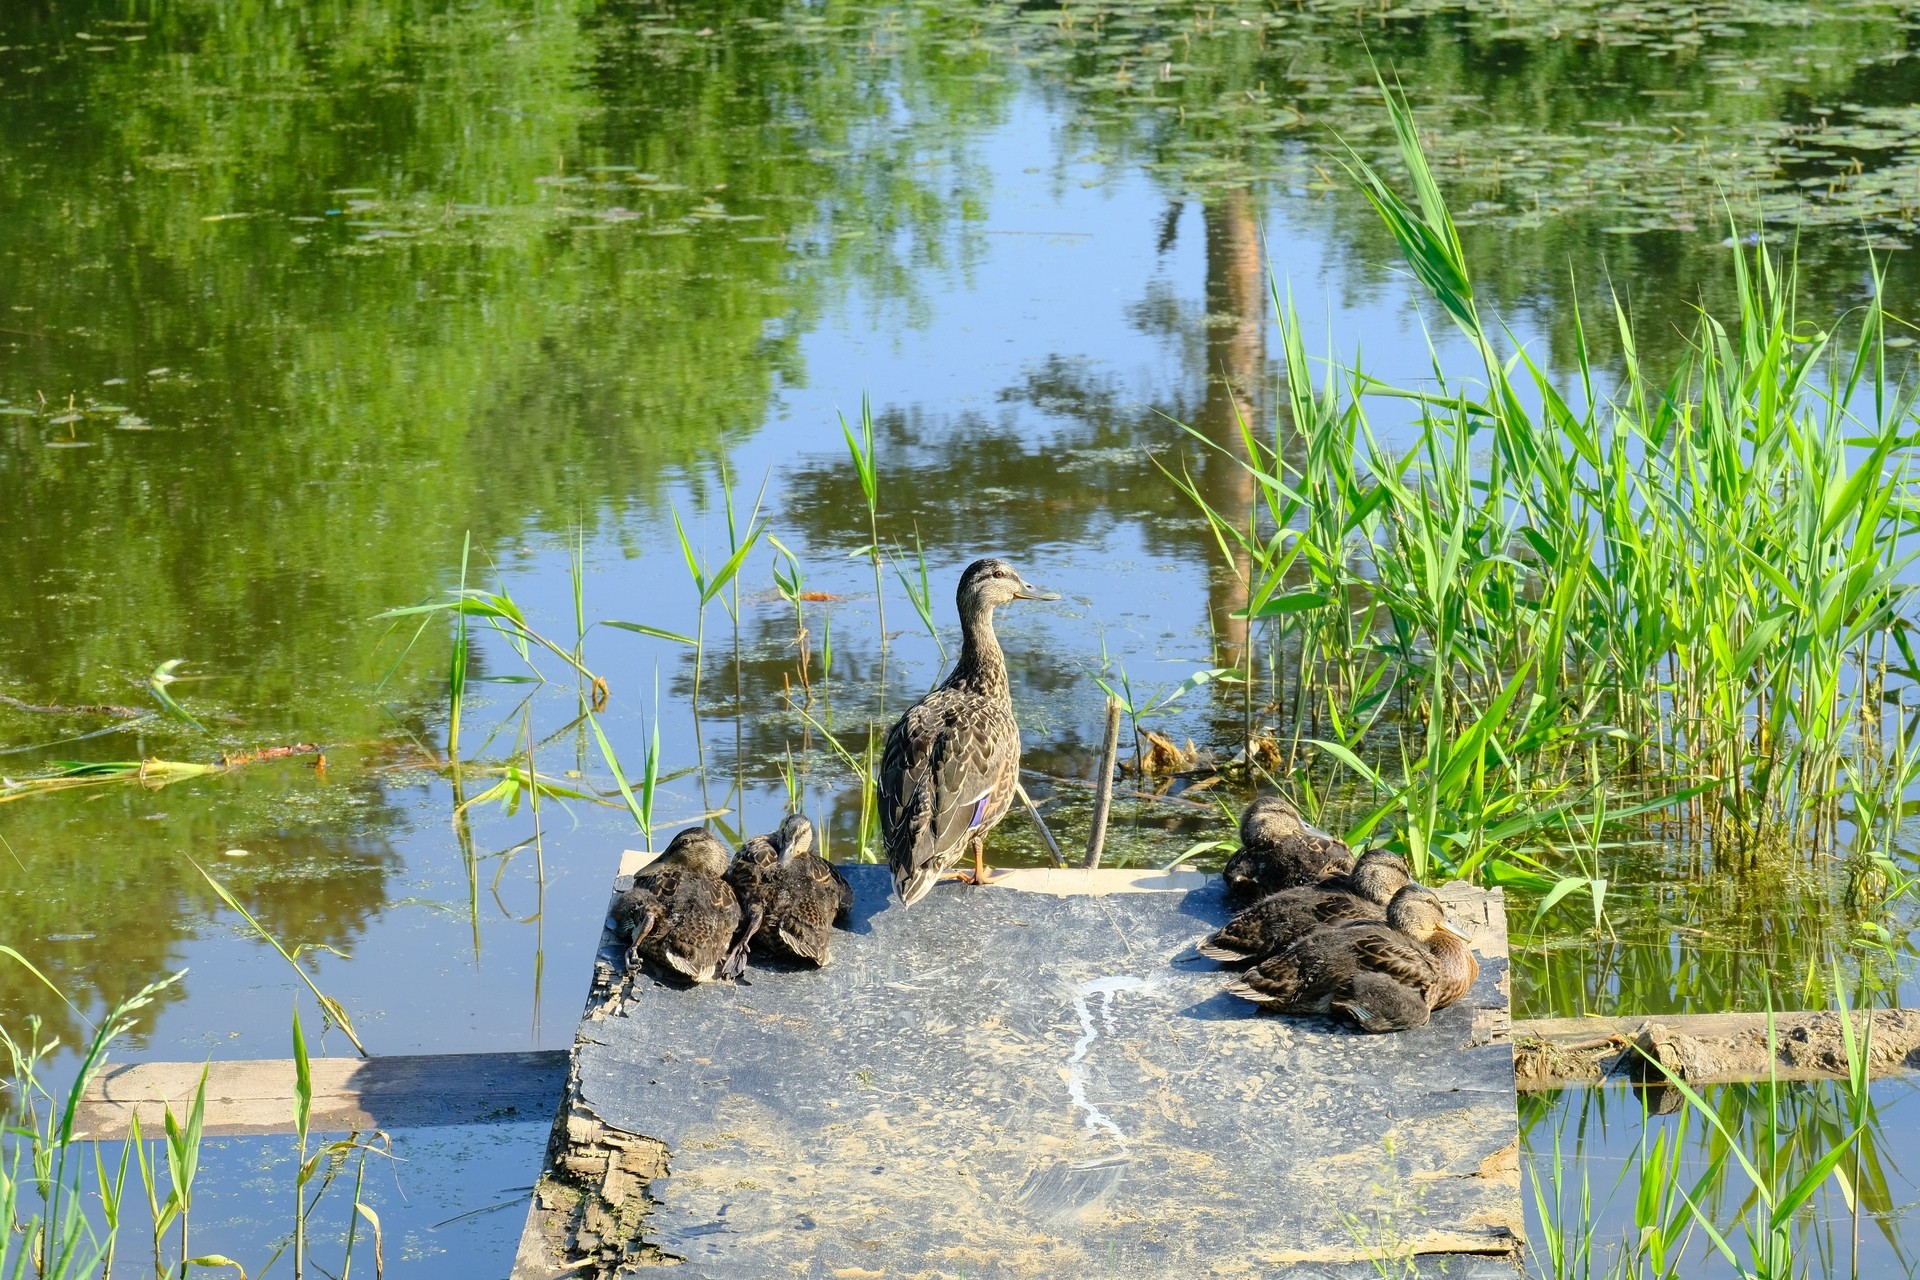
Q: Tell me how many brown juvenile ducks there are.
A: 5